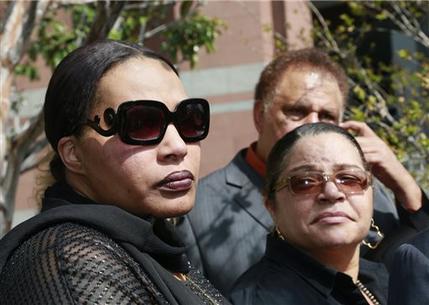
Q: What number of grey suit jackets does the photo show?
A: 1